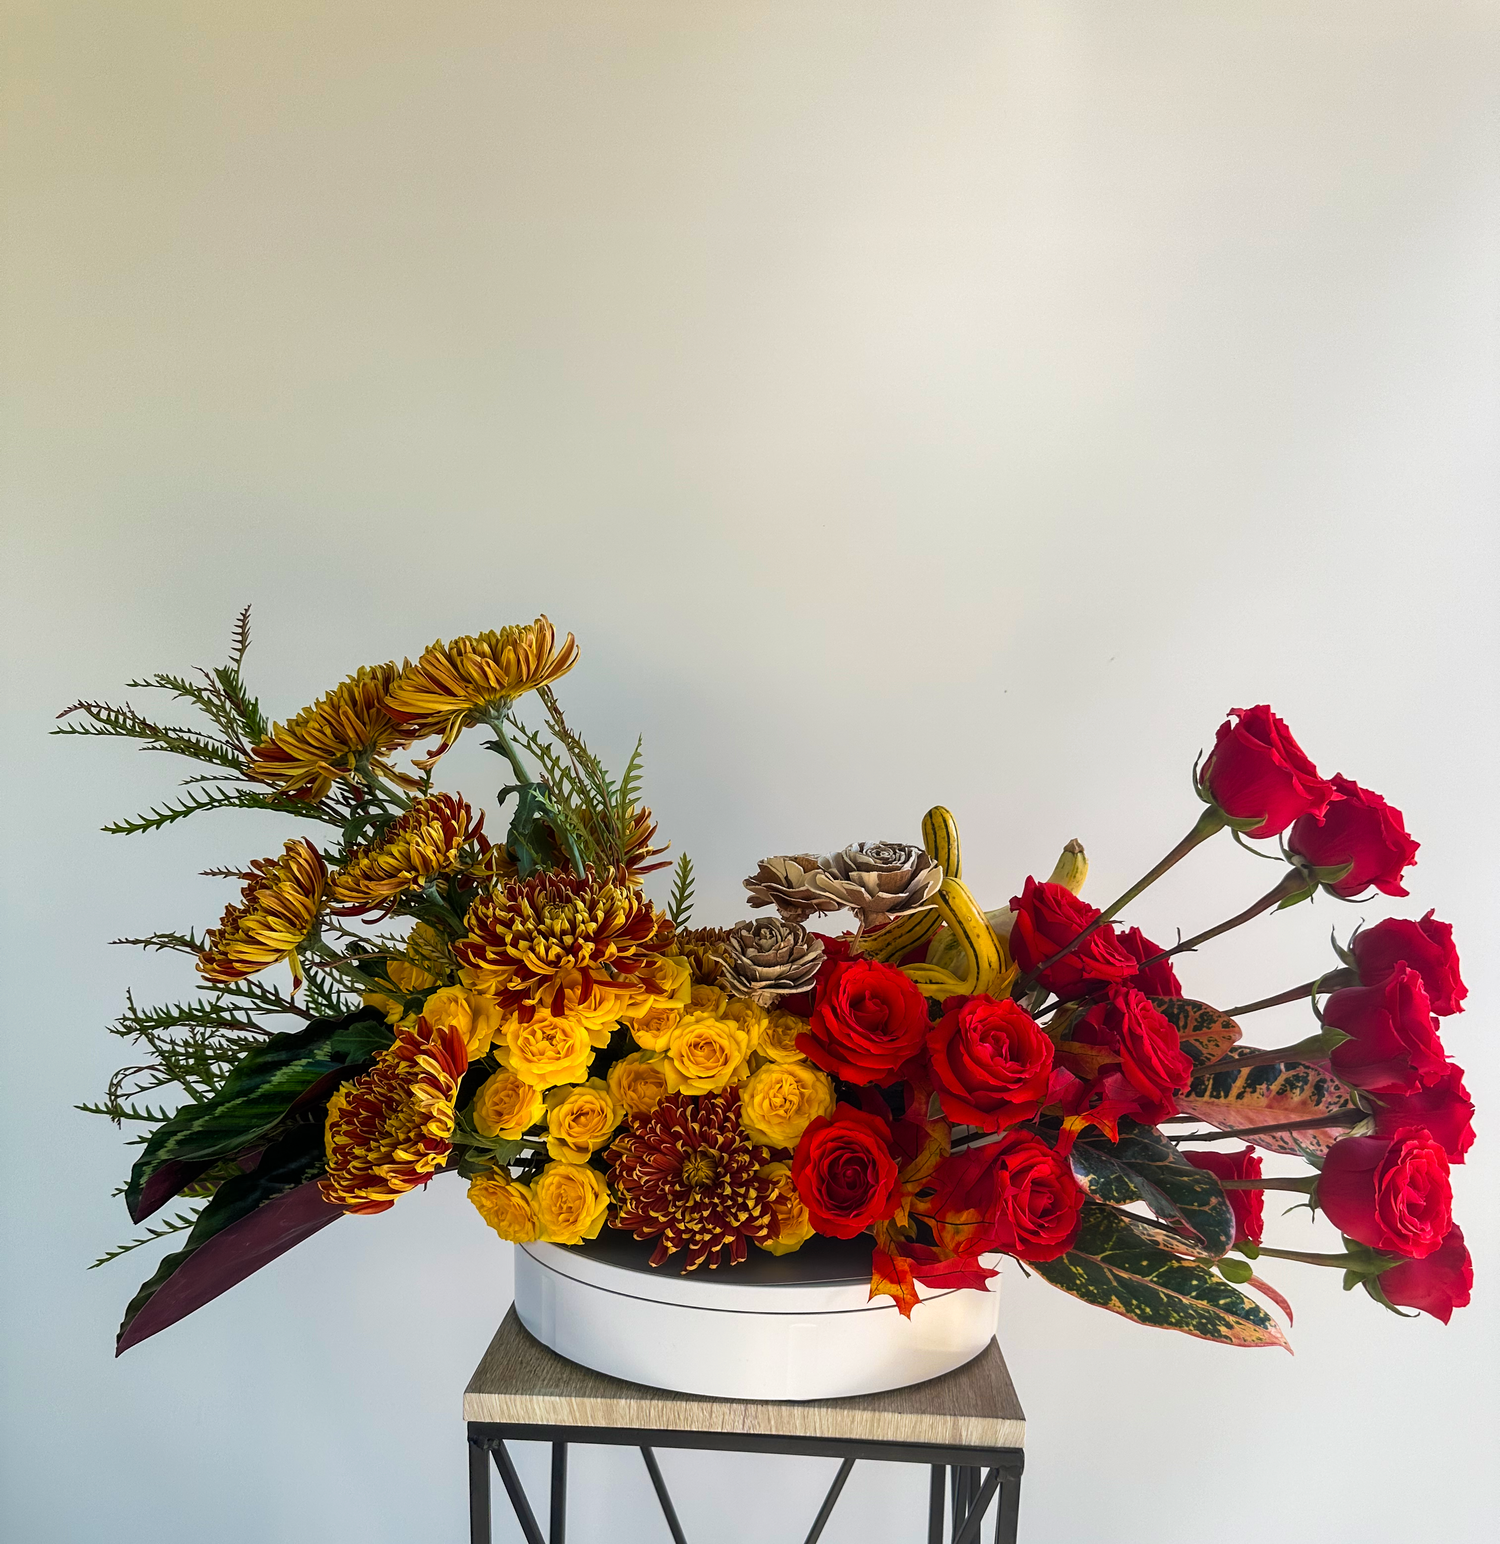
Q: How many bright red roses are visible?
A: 15